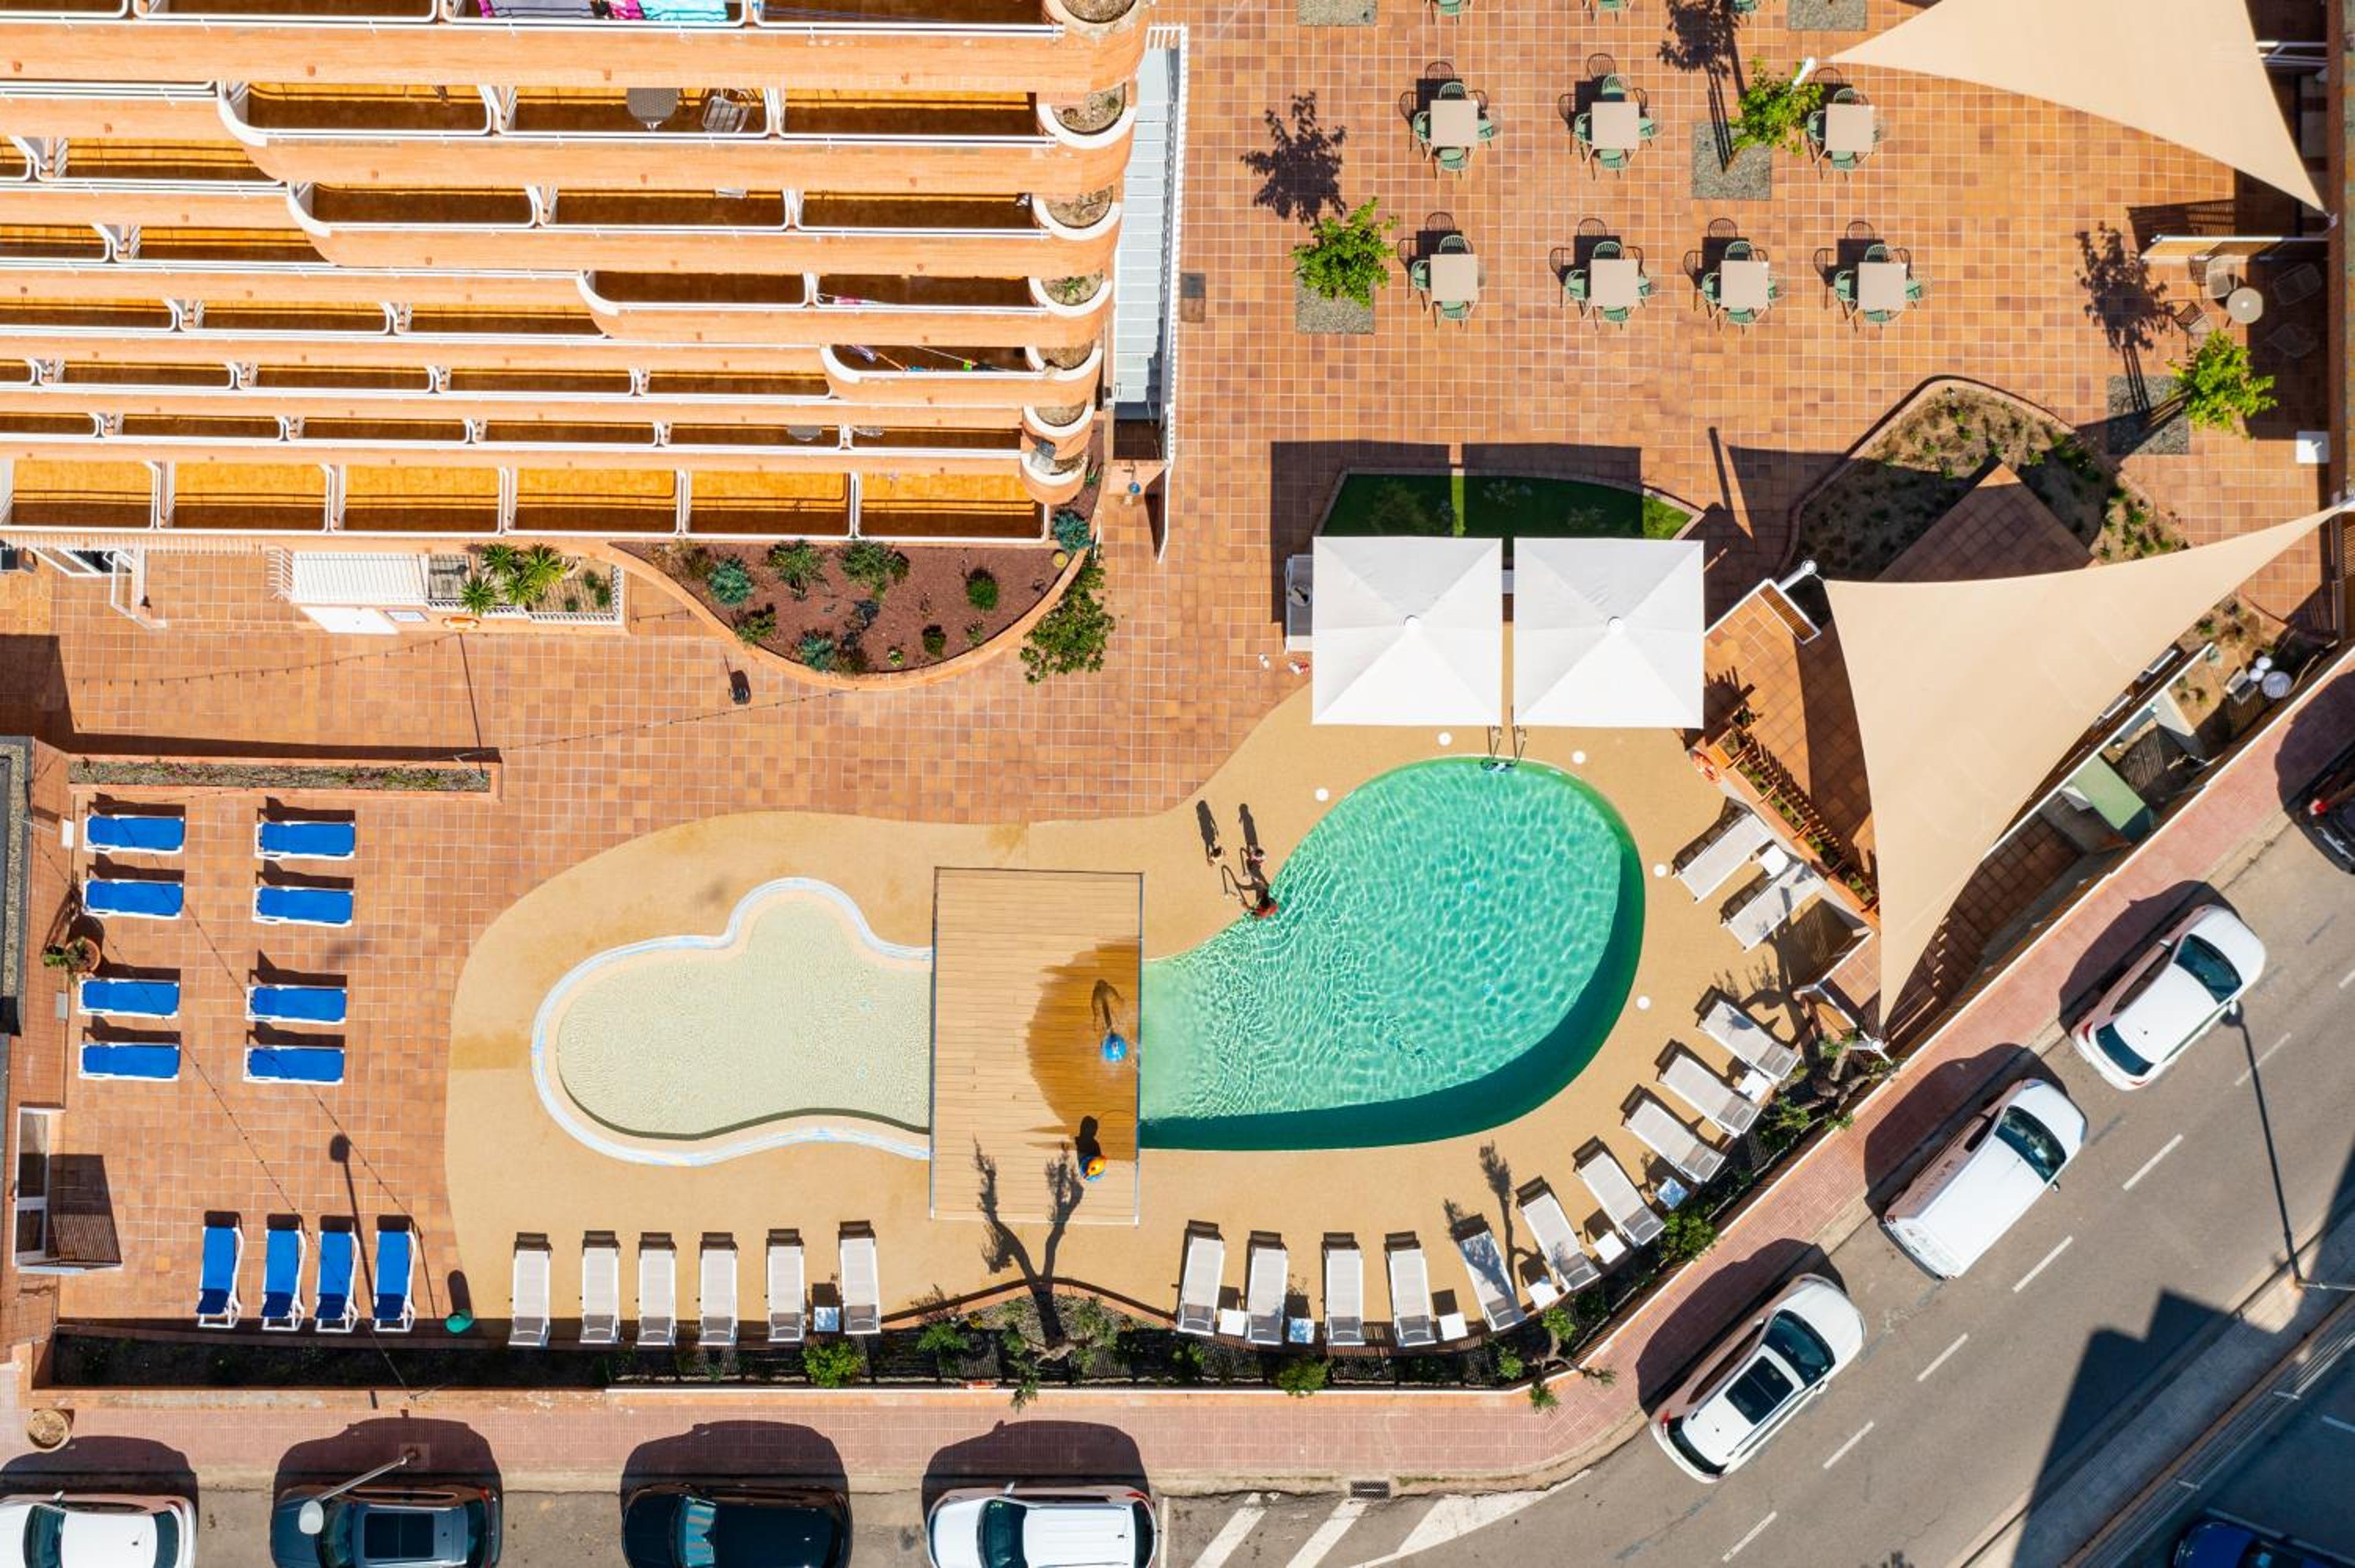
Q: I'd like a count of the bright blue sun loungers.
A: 12